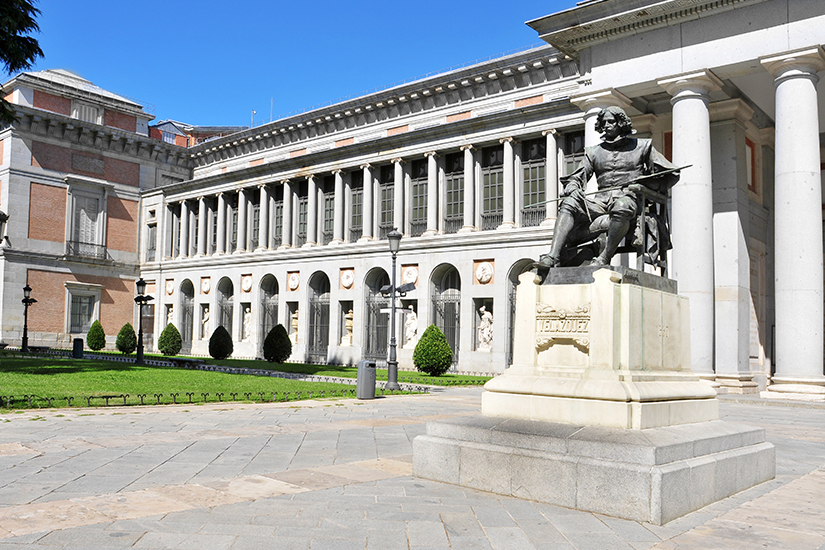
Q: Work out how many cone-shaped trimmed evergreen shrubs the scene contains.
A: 6